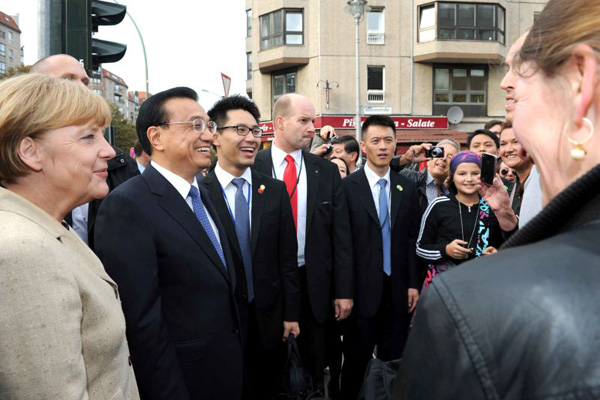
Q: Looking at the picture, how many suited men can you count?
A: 4